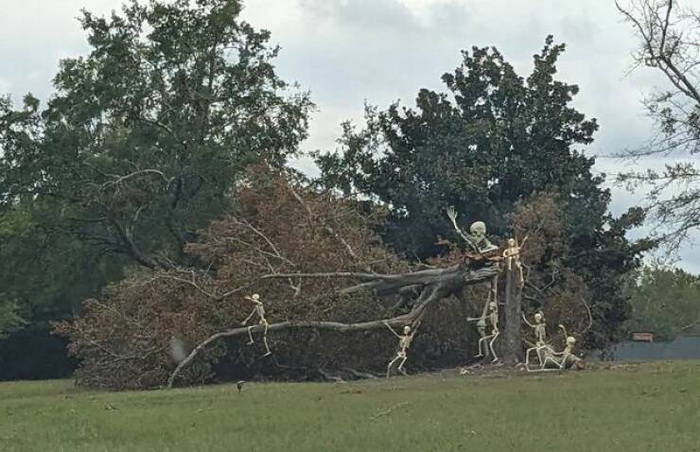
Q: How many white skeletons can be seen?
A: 7